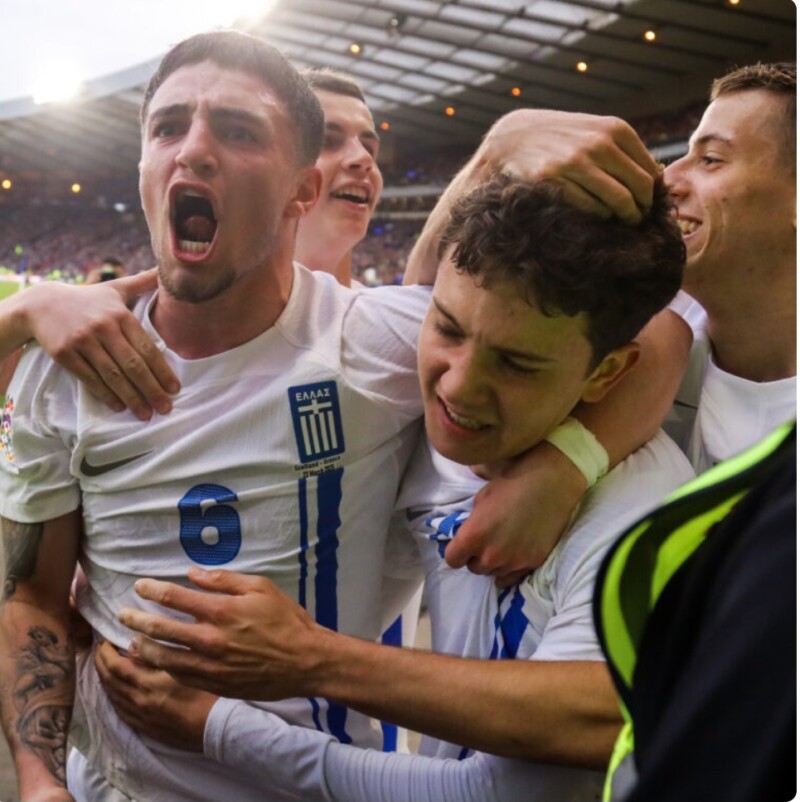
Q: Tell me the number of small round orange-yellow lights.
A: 9